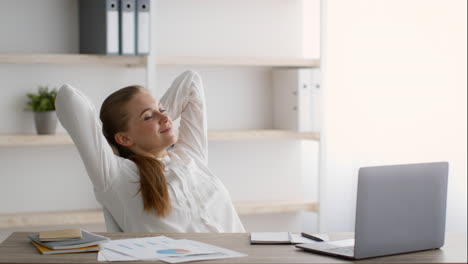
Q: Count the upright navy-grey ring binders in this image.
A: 3